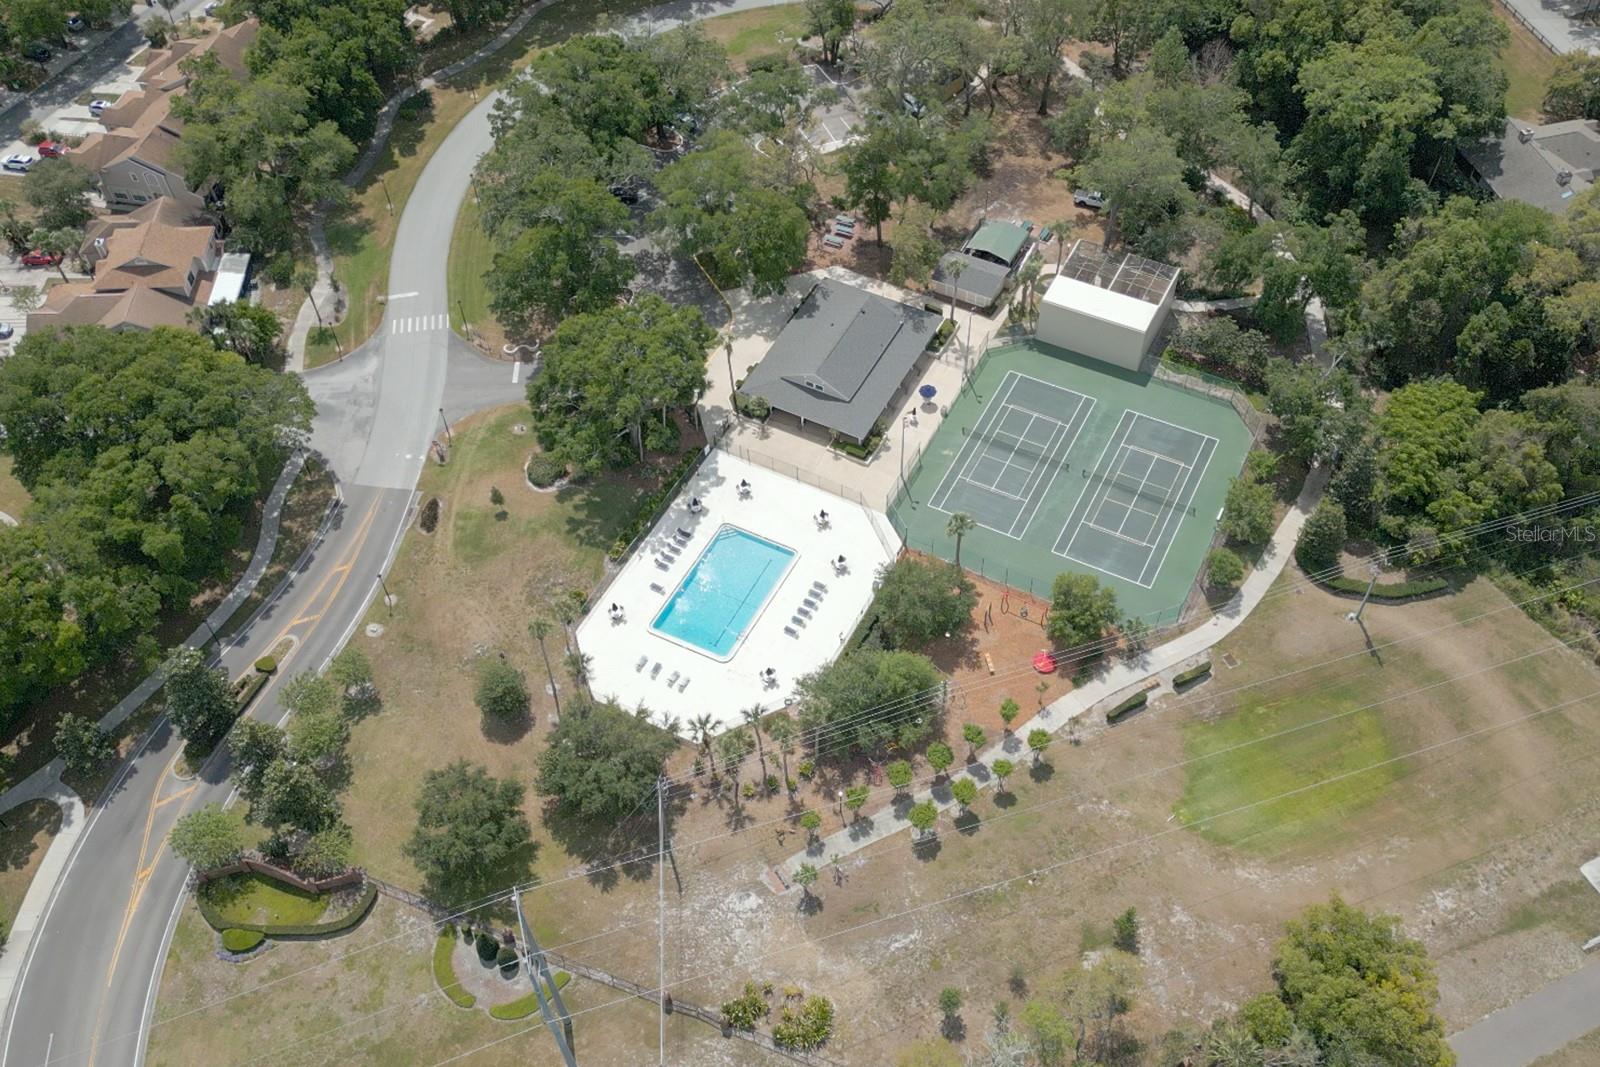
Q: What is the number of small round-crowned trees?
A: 11